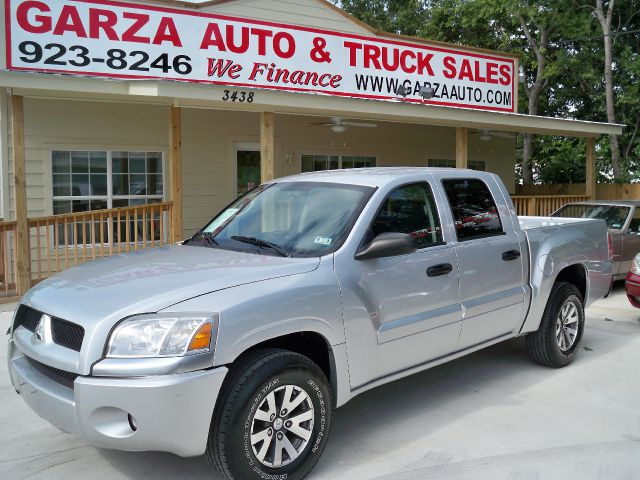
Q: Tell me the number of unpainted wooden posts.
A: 5